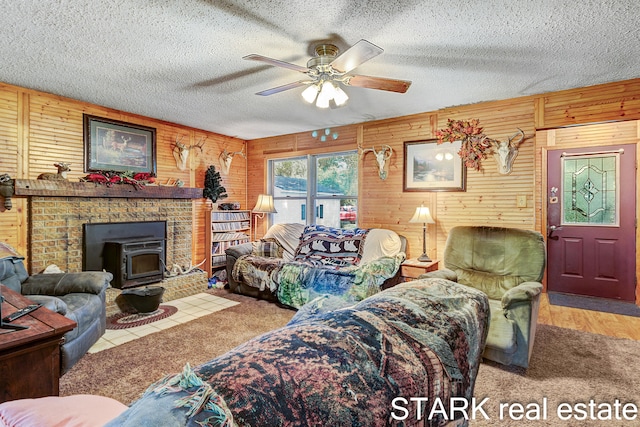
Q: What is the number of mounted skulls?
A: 4